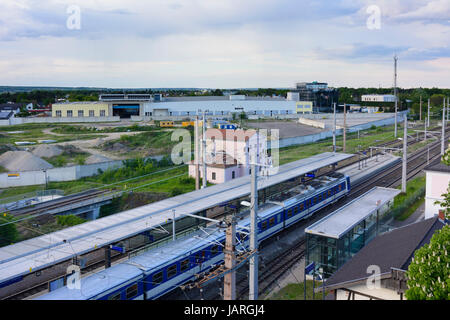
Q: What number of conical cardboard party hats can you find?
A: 0